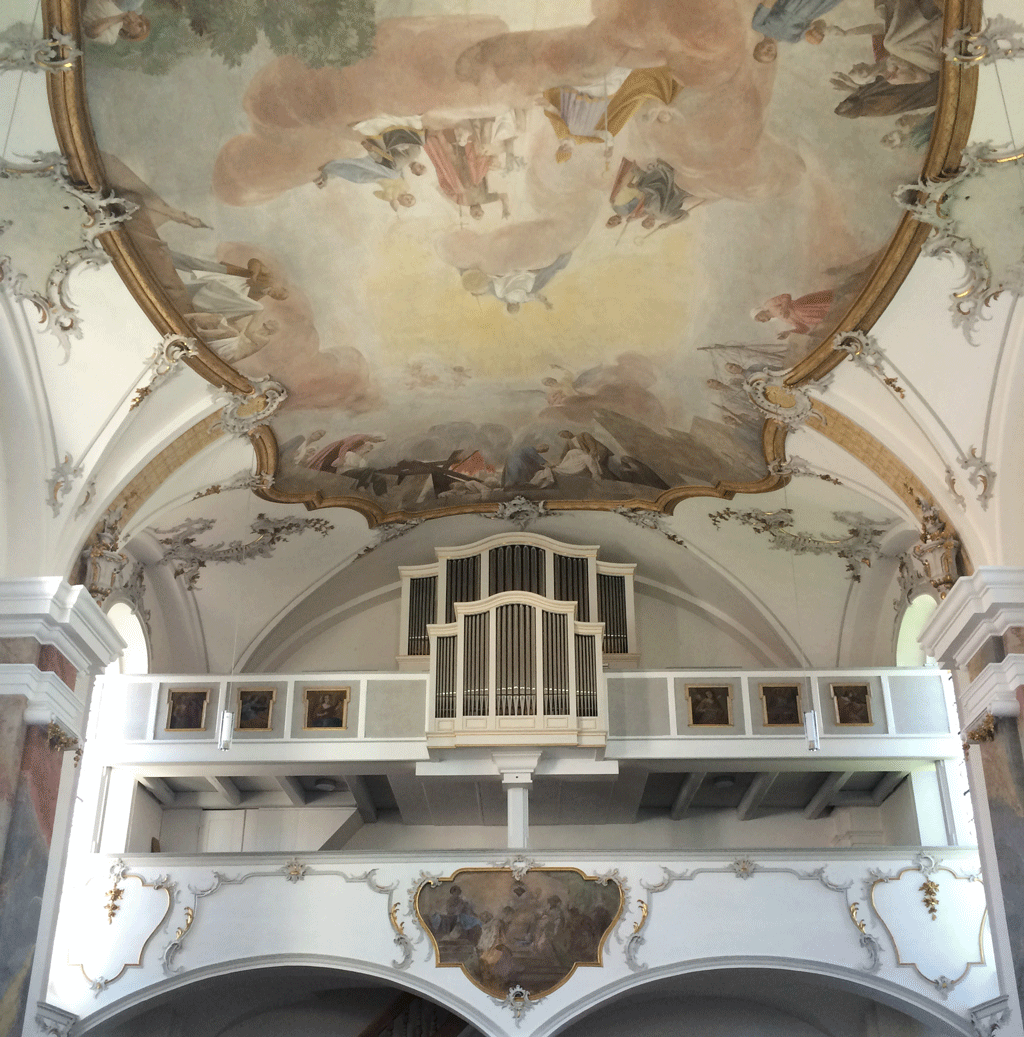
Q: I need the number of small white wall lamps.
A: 2